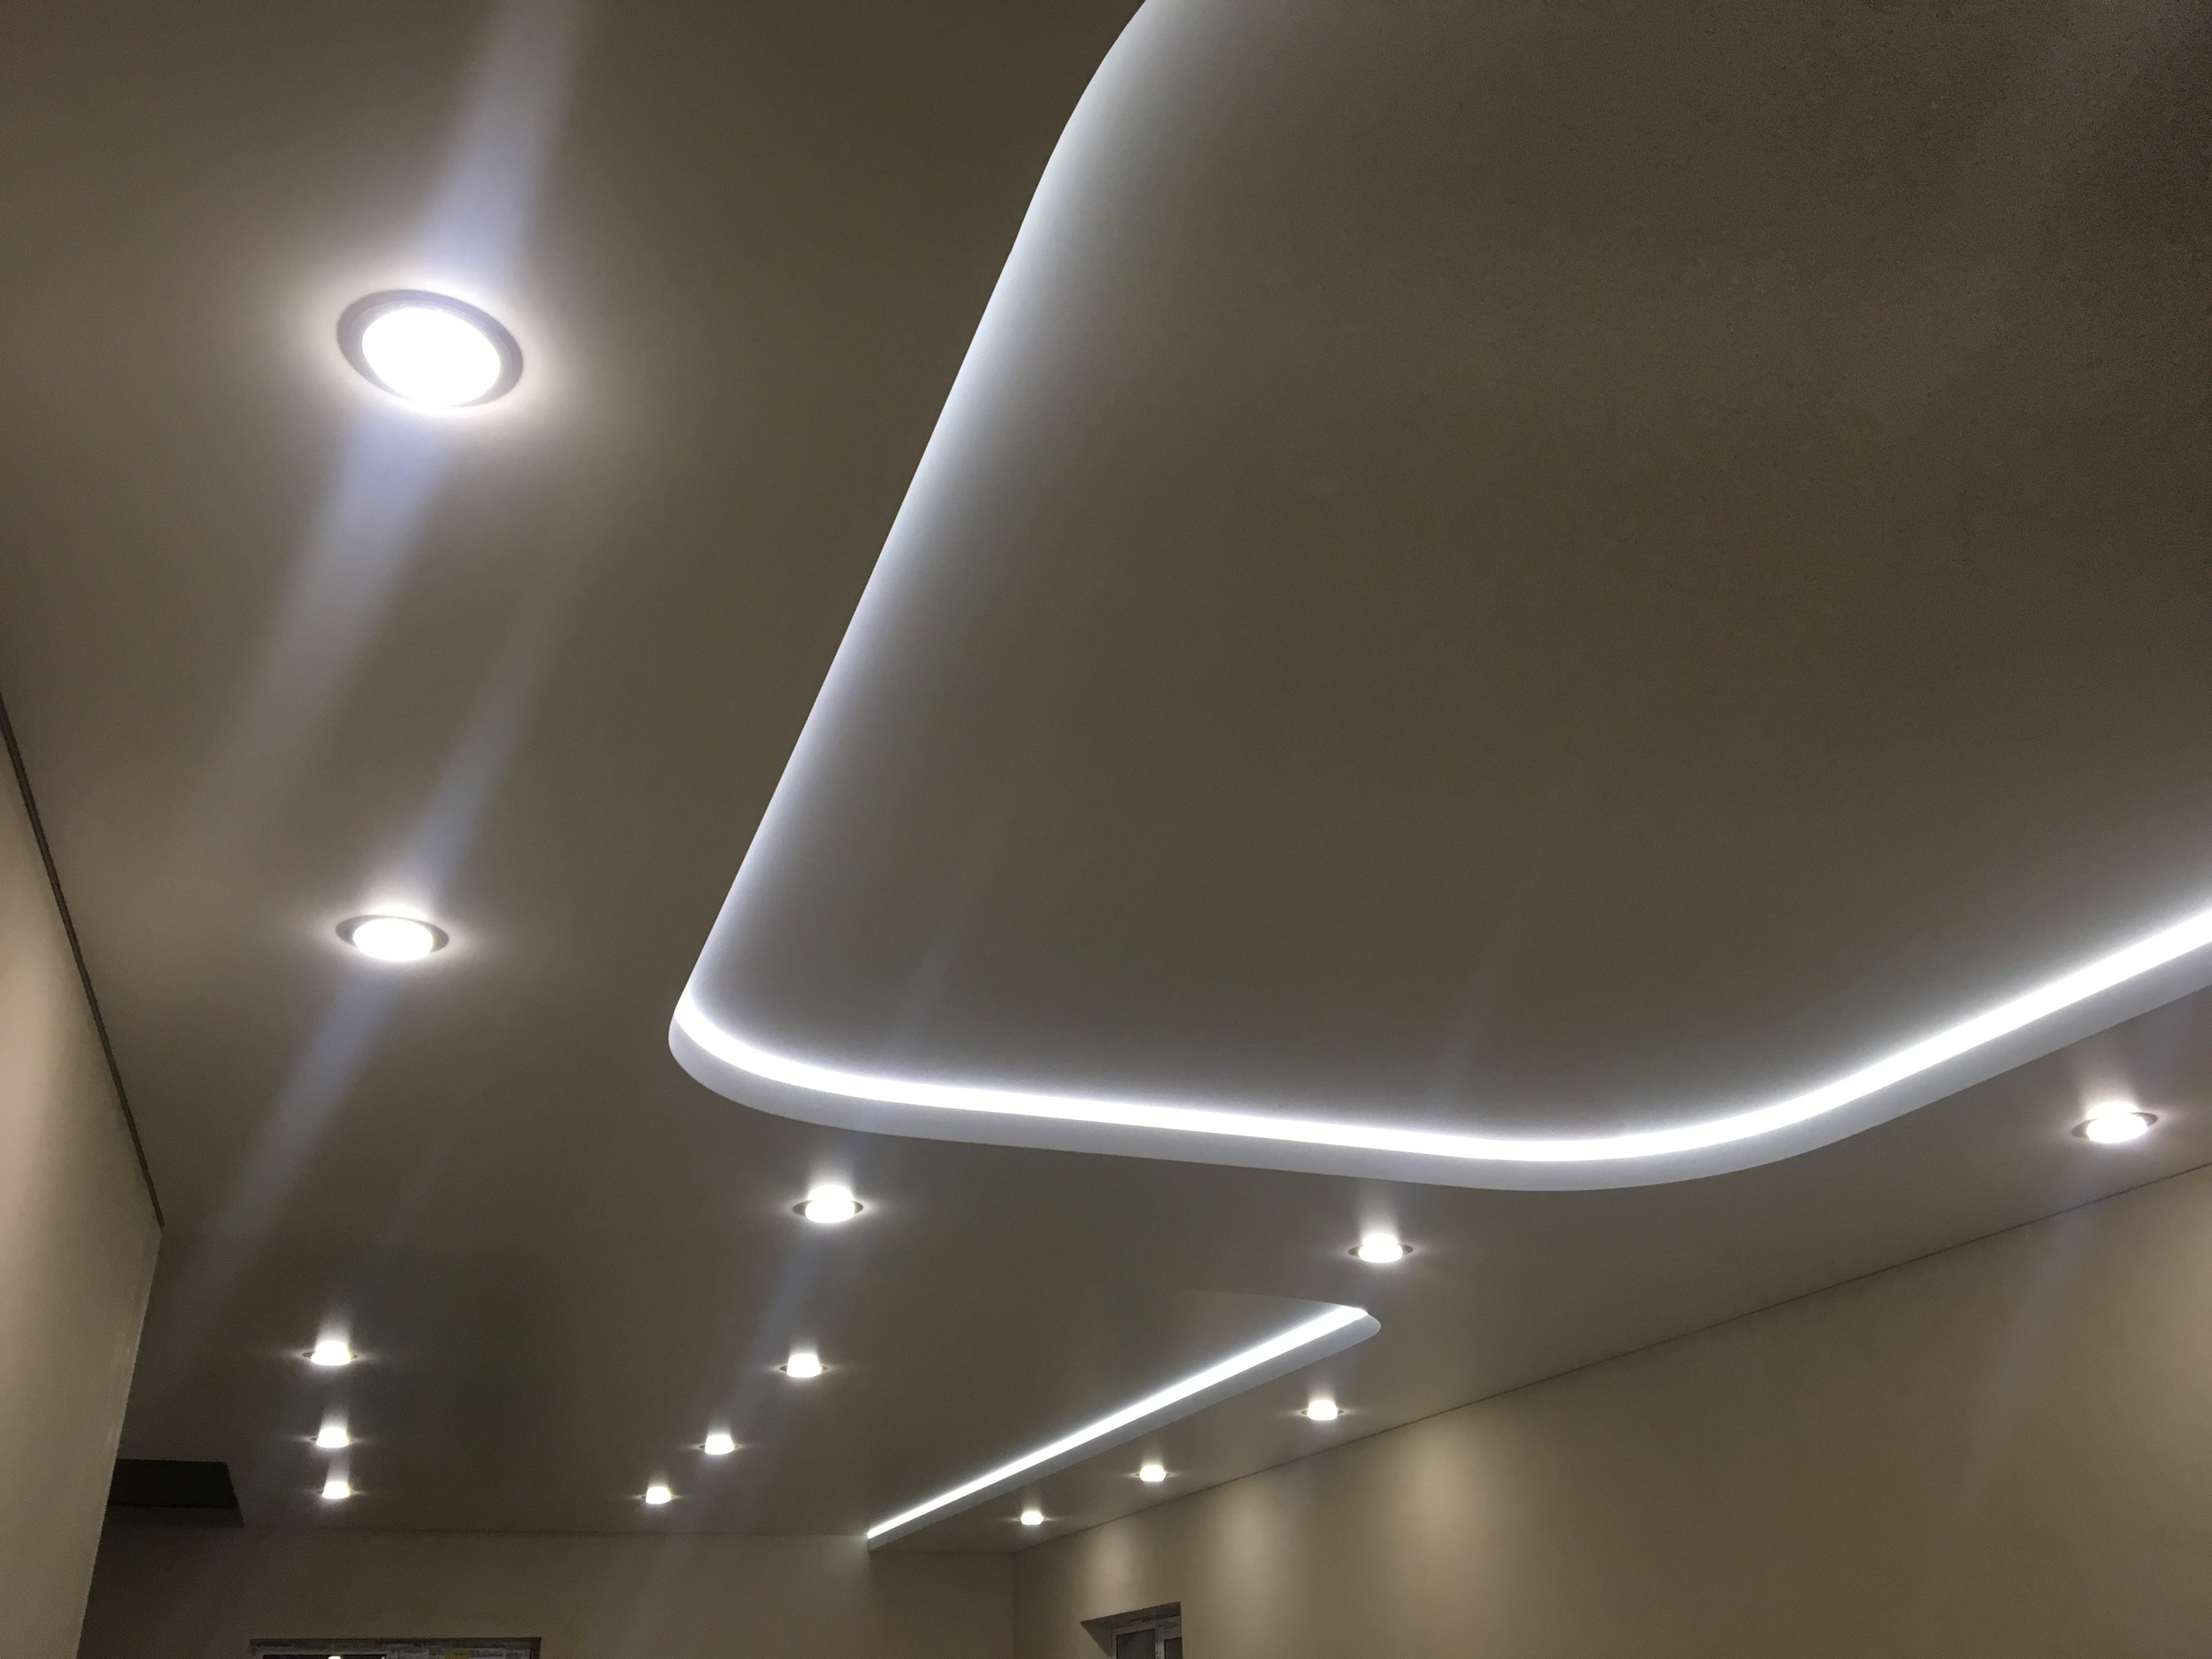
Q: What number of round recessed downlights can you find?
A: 14